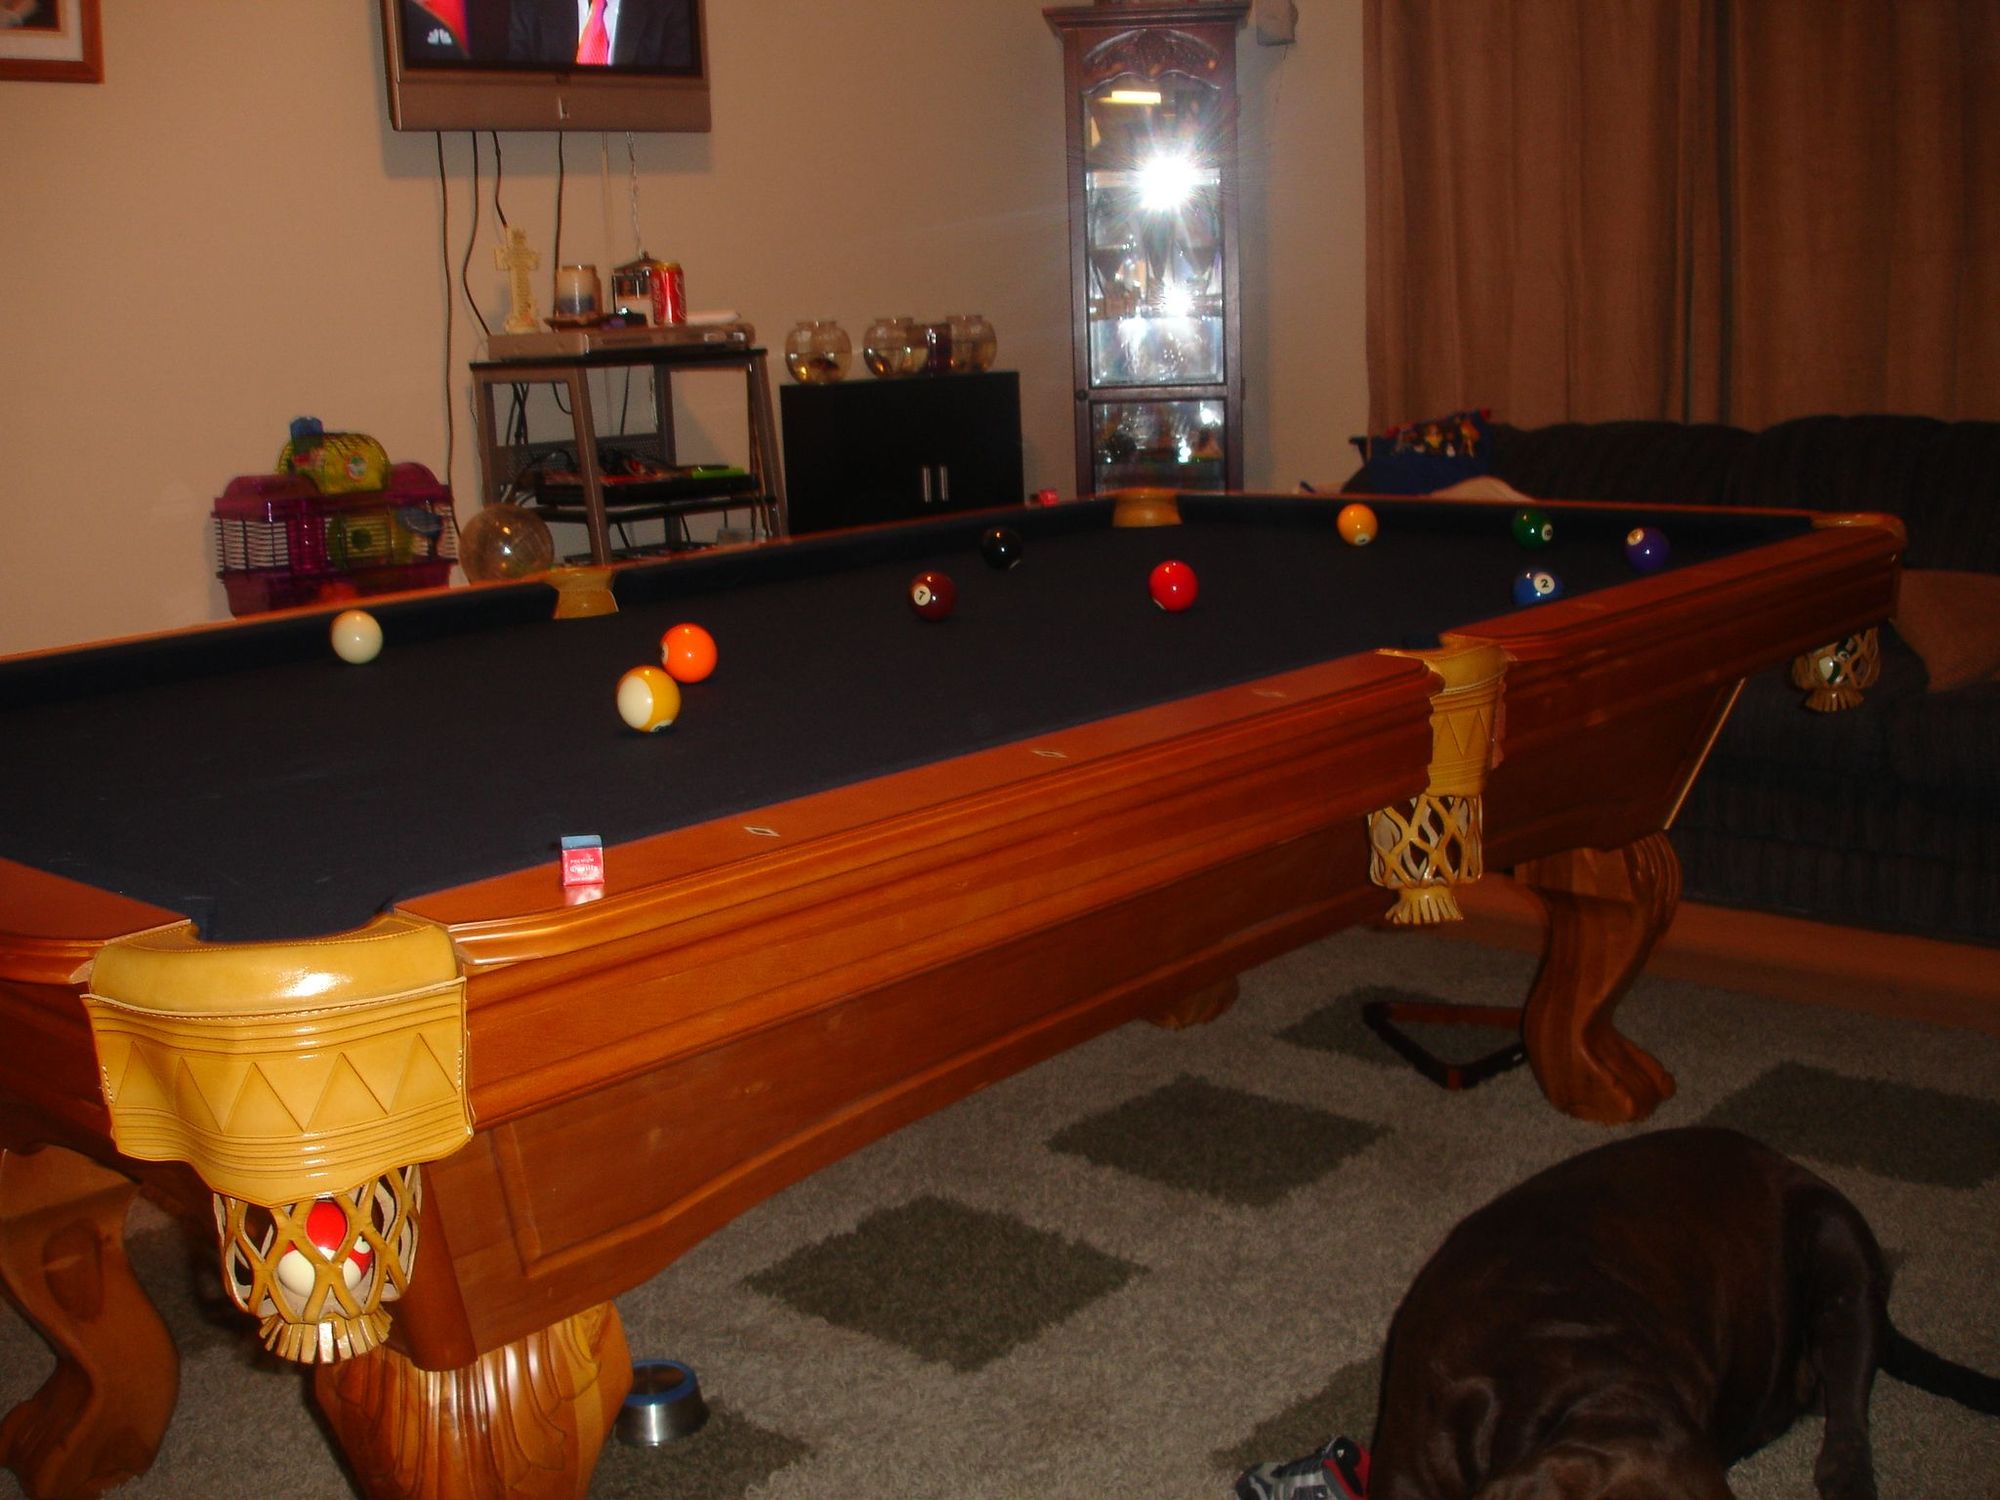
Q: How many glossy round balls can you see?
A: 12